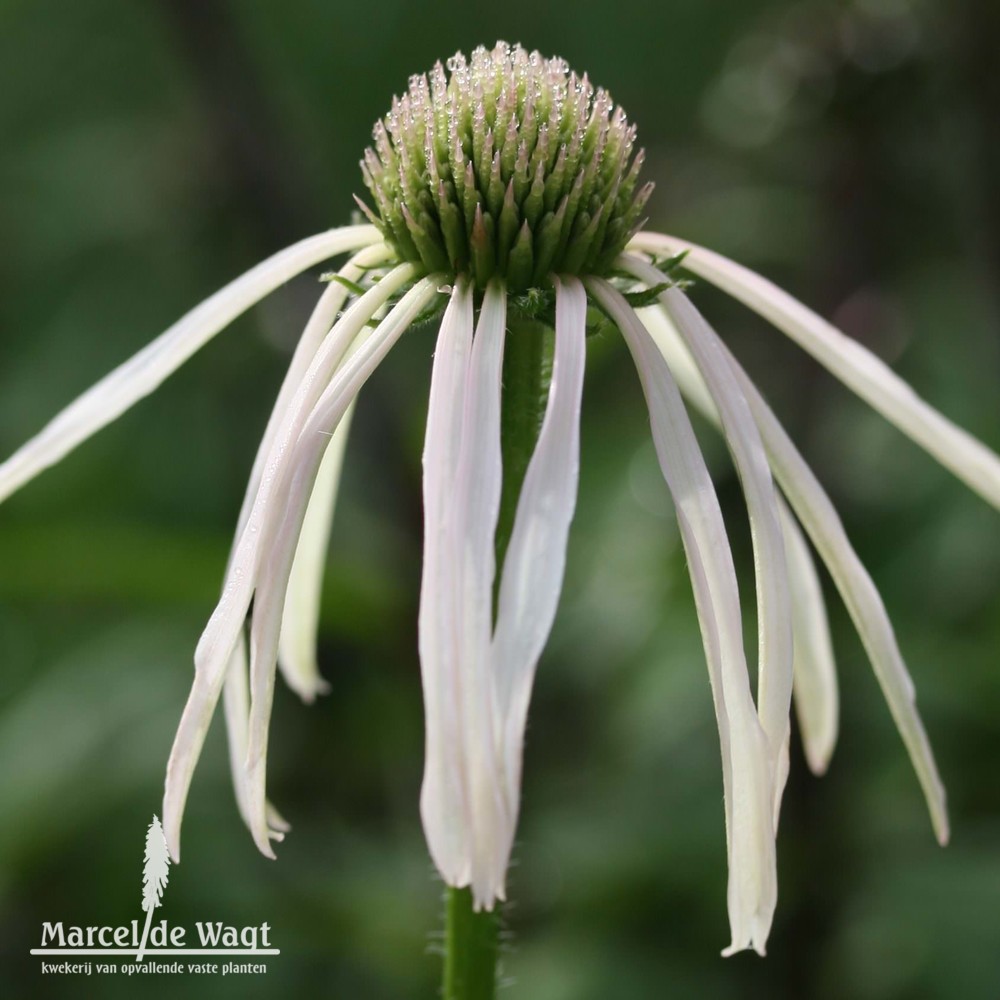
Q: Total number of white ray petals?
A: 13